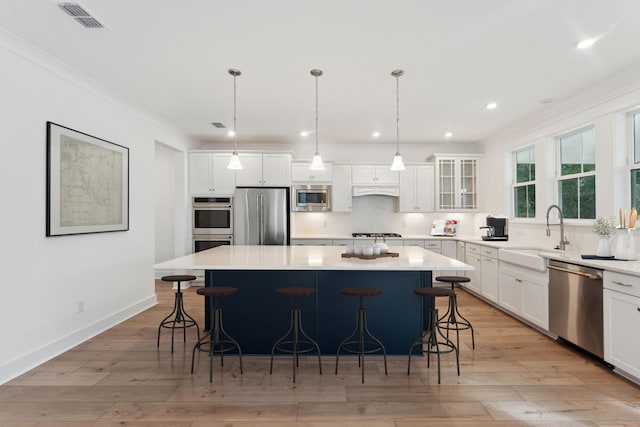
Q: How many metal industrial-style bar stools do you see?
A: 6